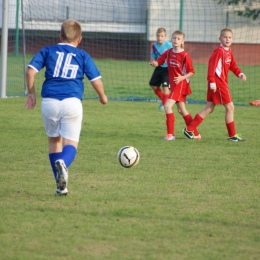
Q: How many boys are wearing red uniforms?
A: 2